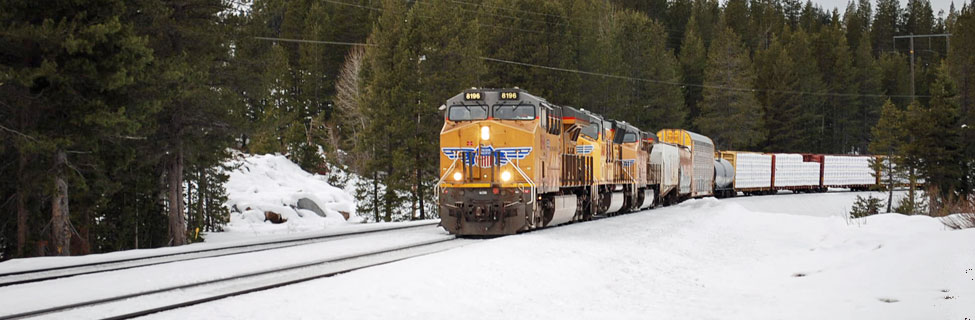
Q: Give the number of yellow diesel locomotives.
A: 3